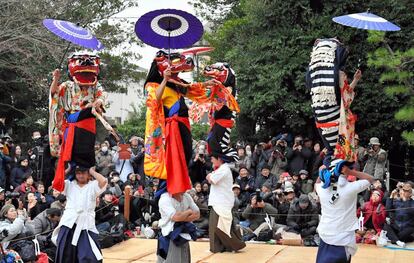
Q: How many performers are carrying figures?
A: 4